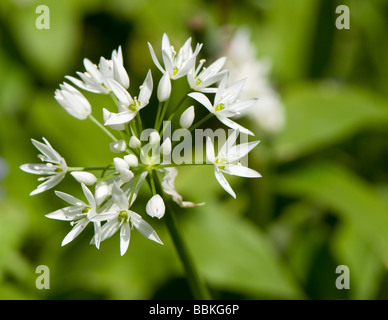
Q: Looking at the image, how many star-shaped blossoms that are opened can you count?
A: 9